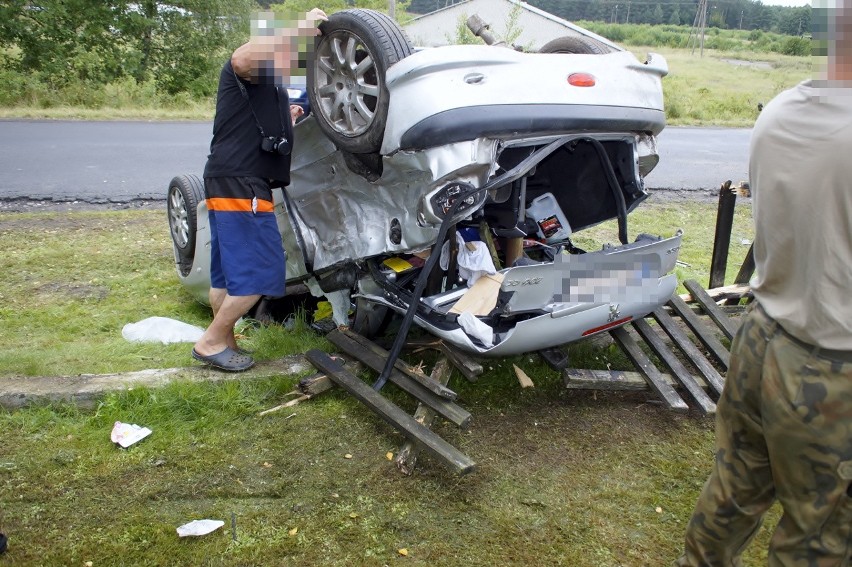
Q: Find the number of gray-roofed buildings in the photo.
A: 1